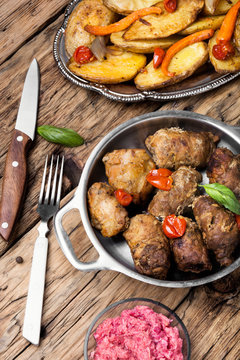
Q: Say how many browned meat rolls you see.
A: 8